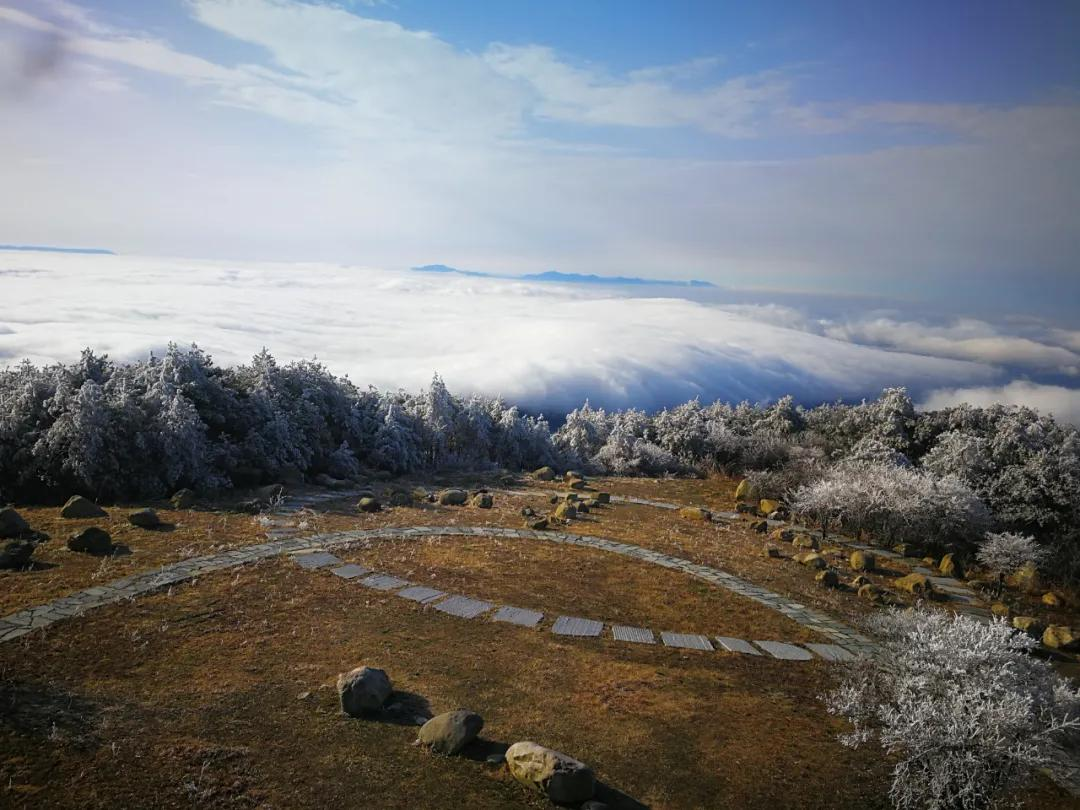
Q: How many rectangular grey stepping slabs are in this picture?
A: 12